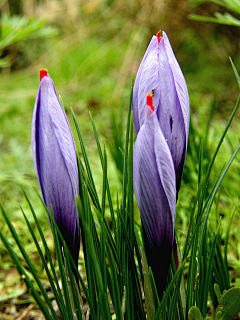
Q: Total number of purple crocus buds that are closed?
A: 3